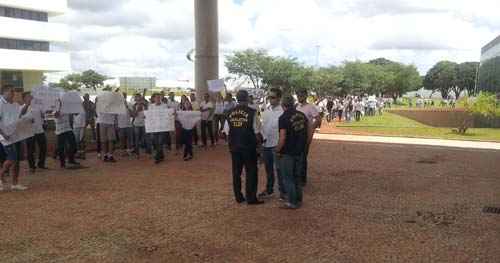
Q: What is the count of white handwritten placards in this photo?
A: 7